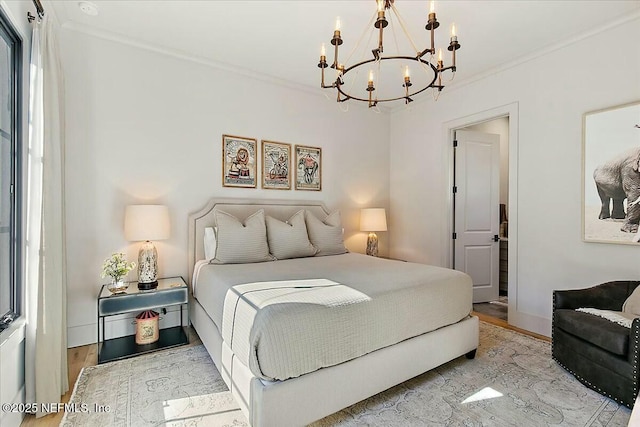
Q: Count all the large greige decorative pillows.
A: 3